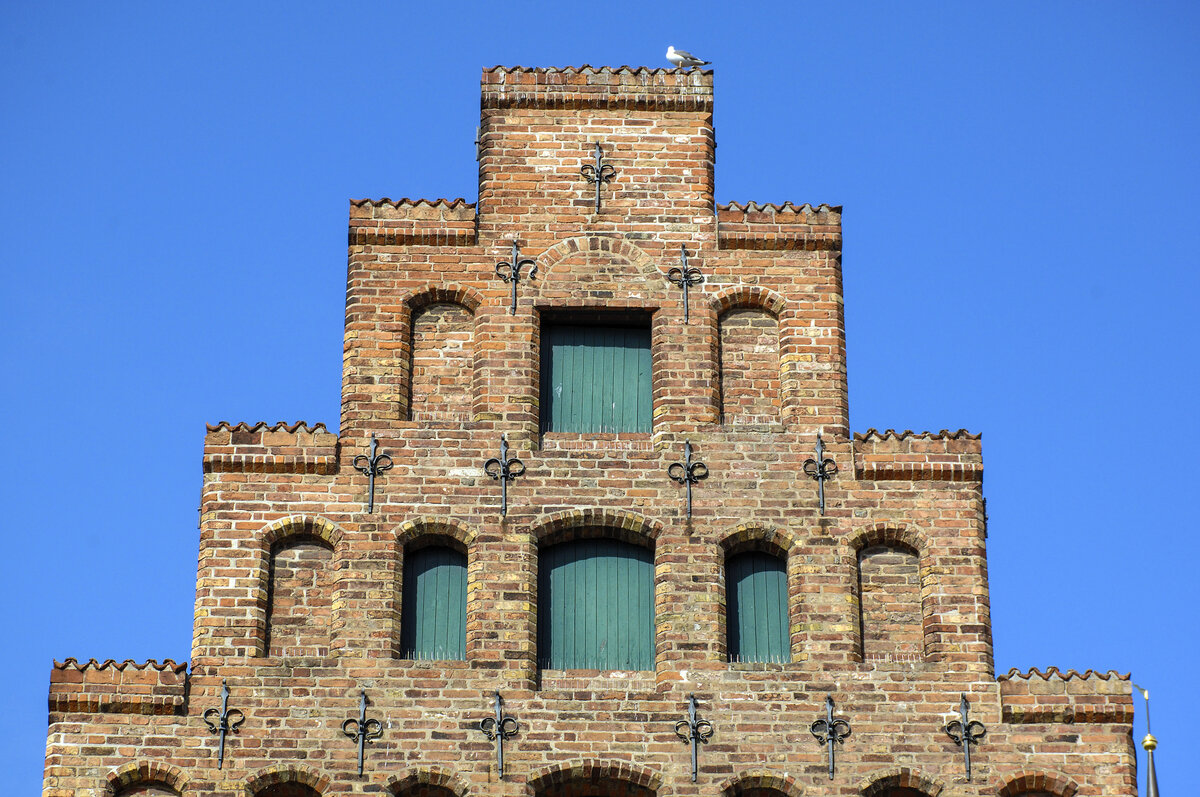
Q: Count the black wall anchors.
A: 13